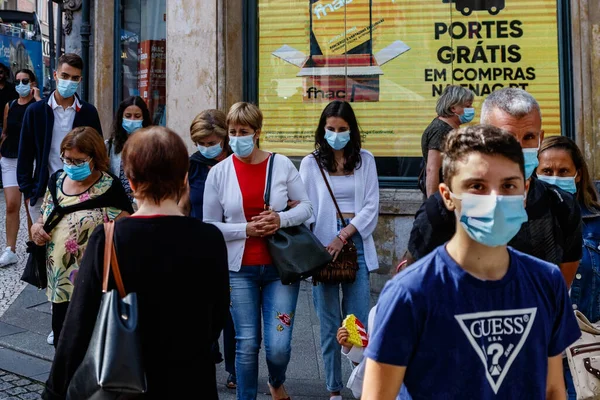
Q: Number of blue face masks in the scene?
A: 11